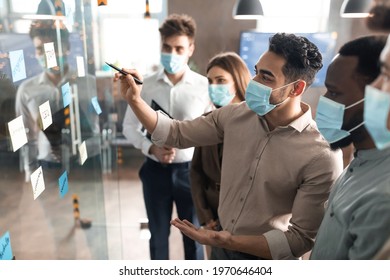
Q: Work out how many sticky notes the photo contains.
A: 11